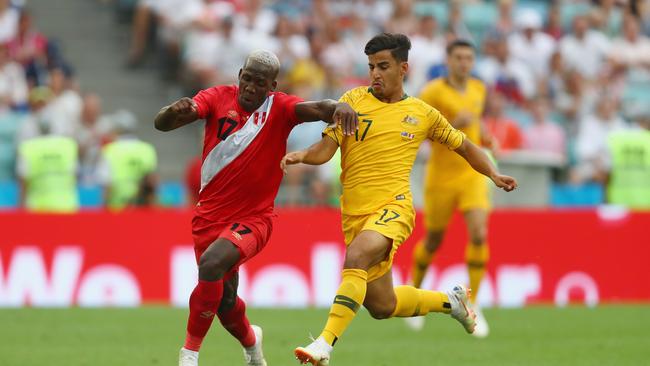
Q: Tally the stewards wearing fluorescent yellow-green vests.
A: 3